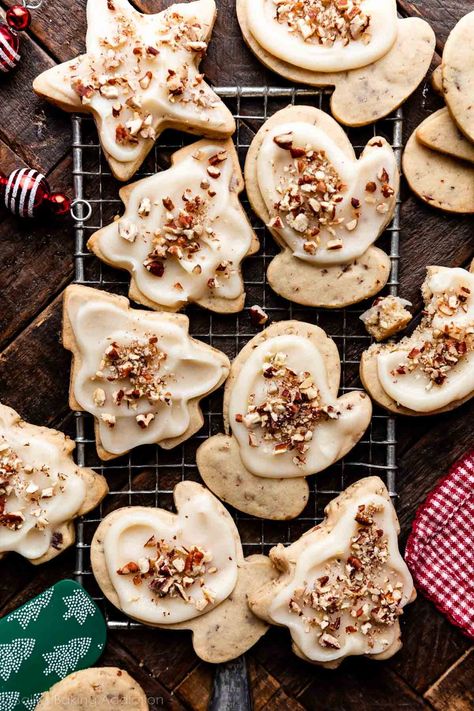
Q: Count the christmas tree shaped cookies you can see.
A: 4